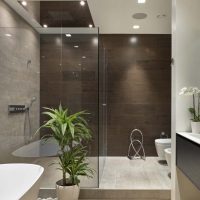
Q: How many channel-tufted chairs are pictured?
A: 0